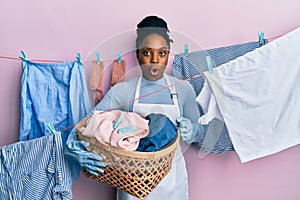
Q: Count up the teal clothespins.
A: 10